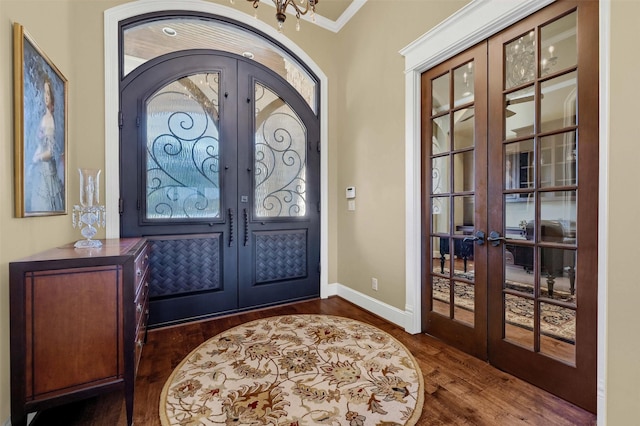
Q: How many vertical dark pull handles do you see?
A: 2